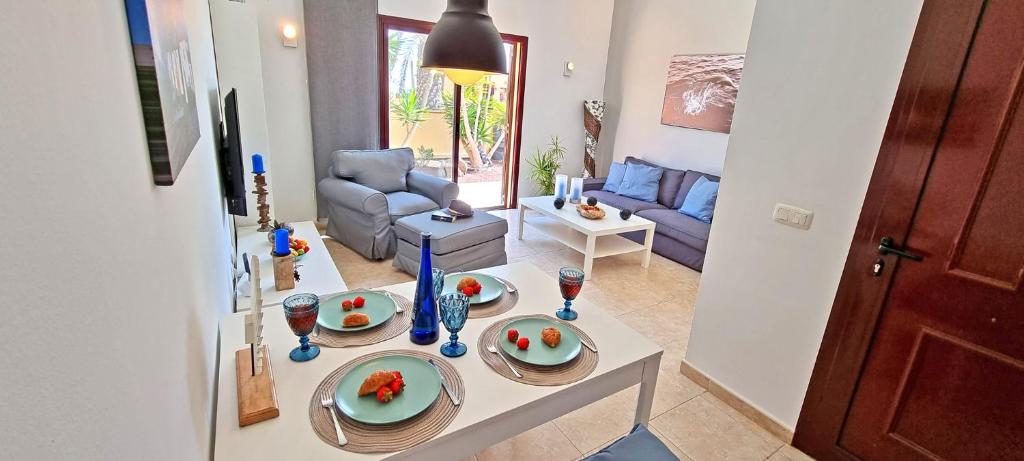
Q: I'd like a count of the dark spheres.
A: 3